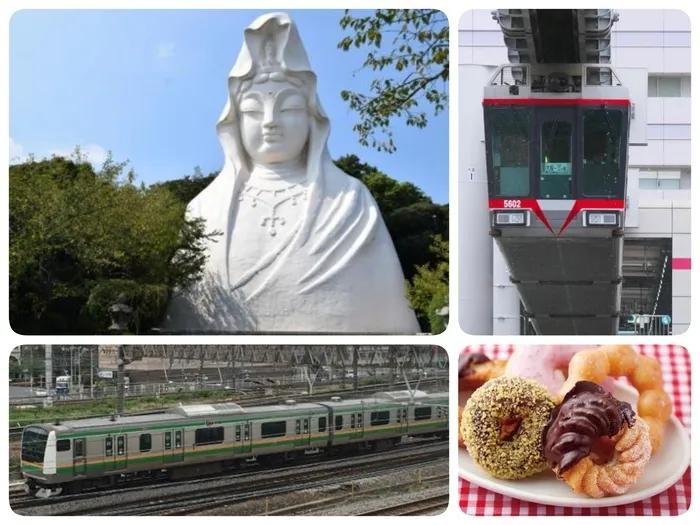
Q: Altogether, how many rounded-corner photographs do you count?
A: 4